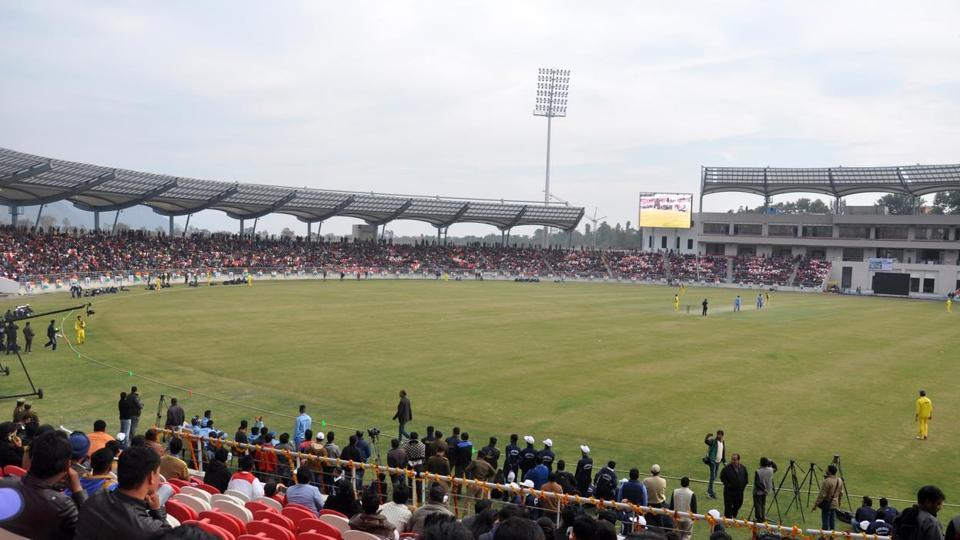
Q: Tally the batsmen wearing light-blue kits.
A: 2